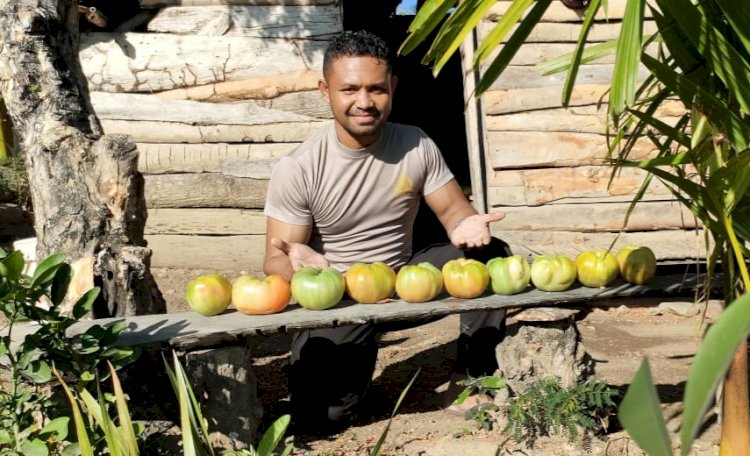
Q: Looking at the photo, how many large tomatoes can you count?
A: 10